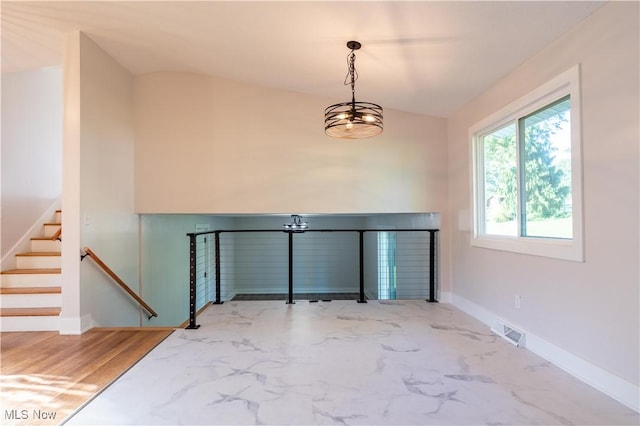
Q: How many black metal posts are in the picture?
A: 5